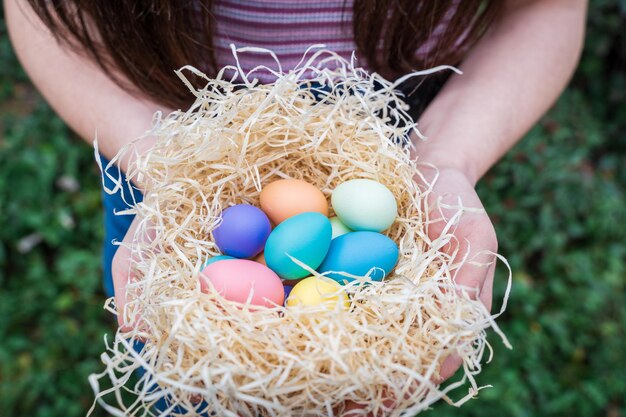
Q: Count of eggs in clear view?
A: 7